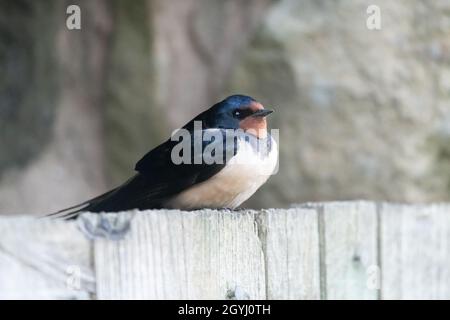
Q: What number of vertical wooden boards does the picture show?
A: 5